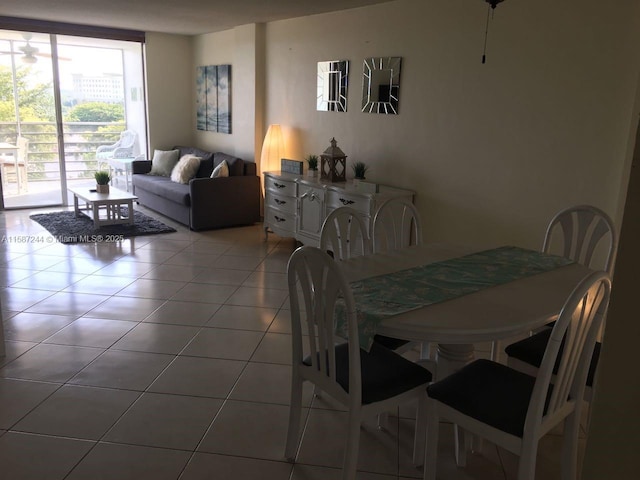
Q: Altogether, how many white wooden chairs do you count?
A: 5